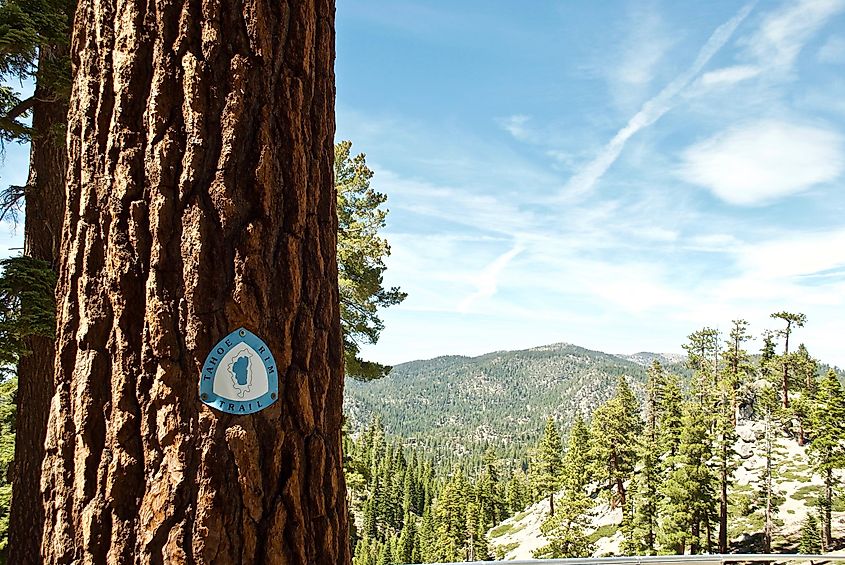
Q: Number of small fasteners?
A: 3